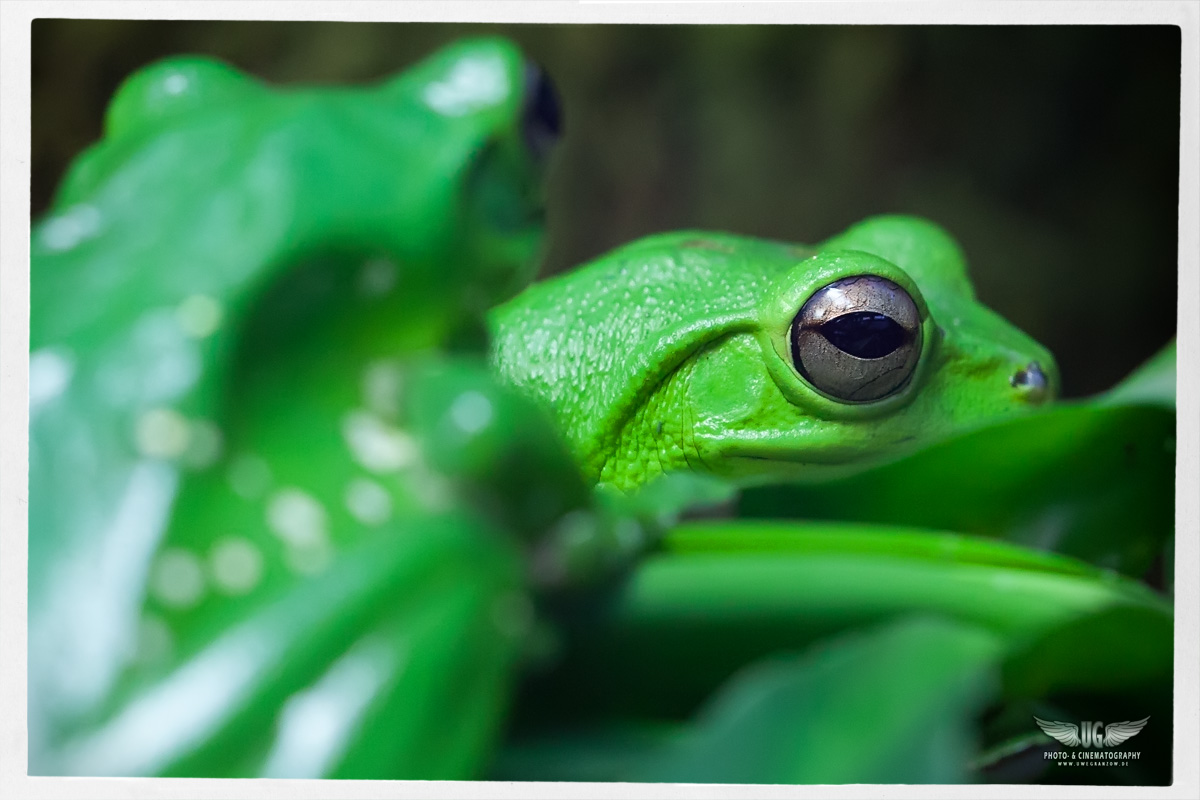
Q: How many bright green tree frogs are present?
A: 2